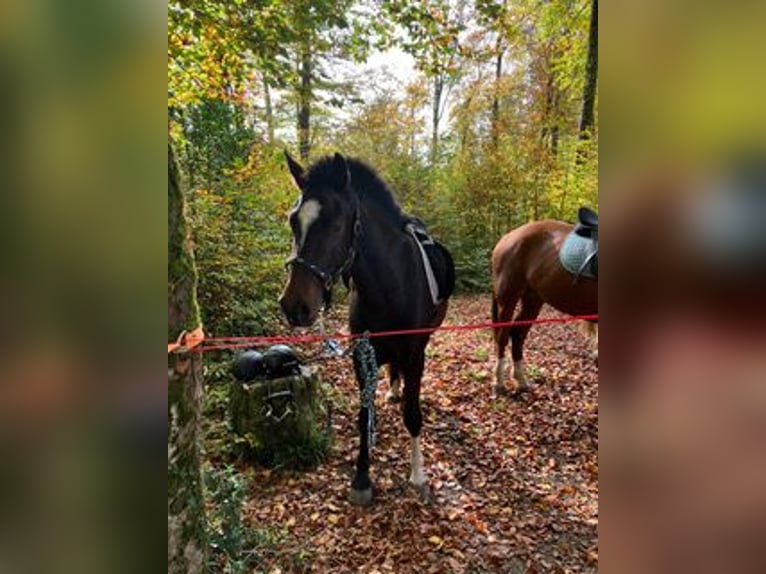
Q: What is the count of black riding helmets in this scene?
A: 2